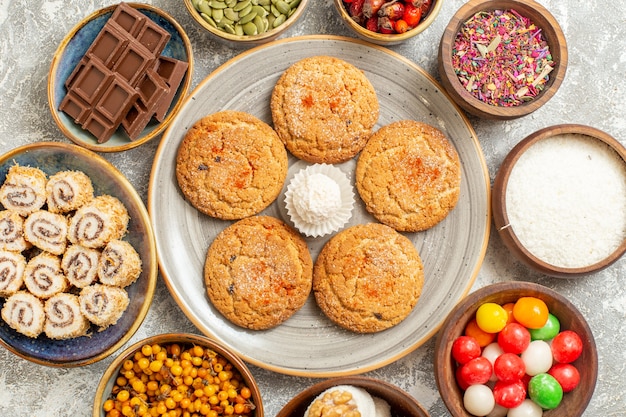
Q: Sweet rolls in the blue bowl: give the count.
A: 12